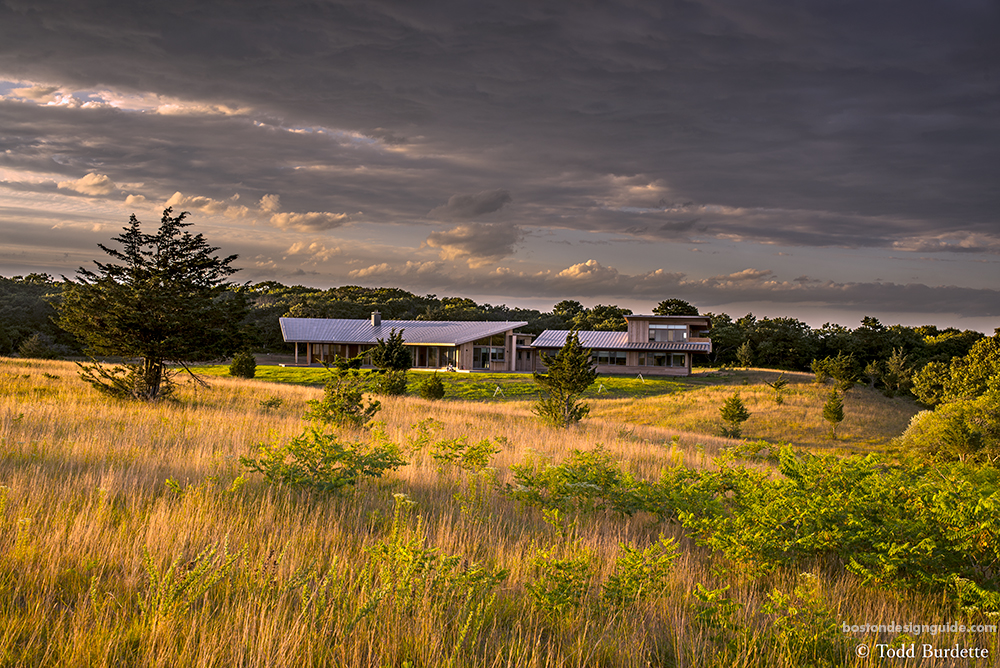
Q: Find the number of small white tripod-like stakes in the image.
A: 3